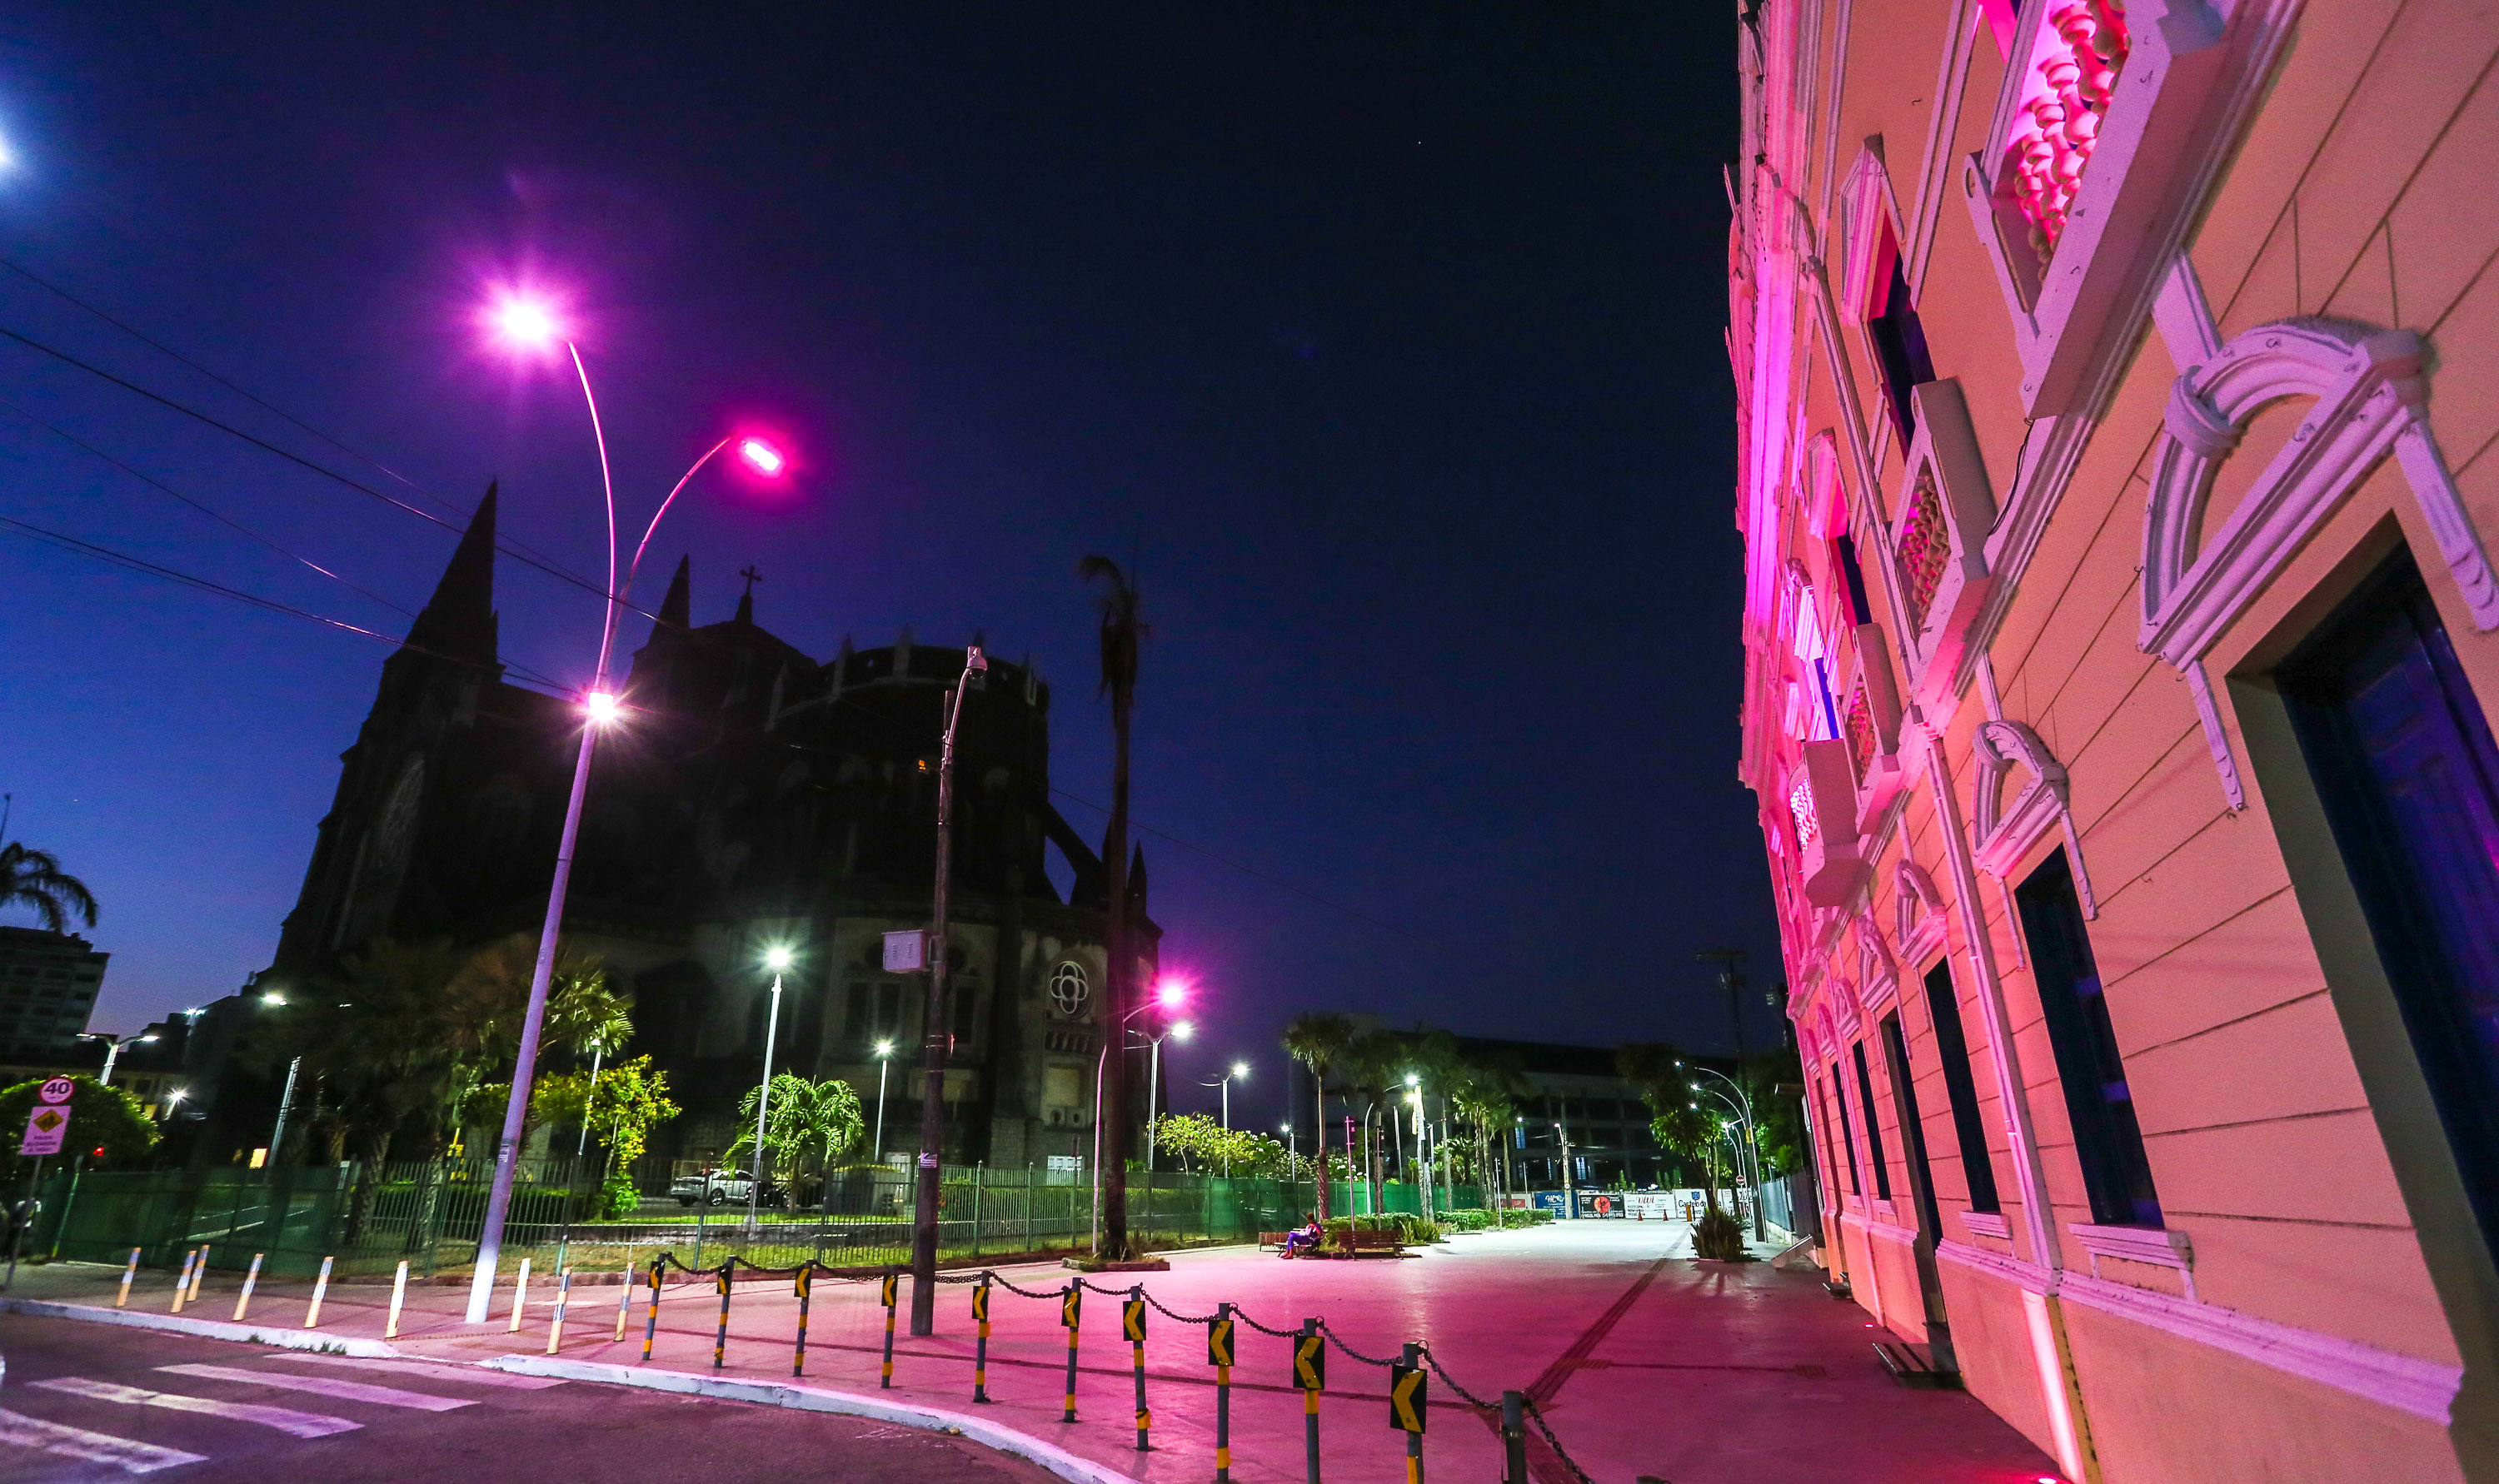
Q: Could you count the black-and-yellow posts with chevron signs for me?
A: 10